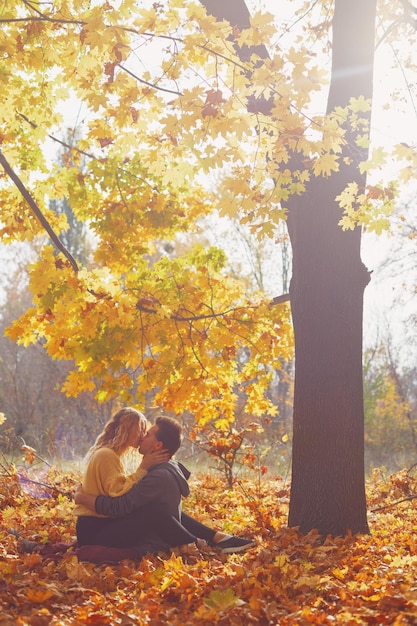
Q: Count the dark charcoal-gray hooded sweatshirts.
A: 1